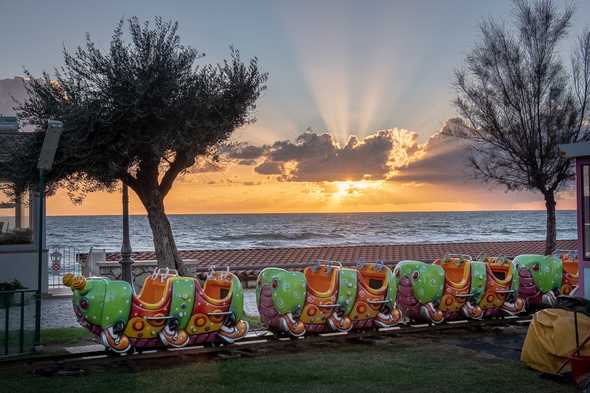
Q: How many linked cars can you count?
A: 4